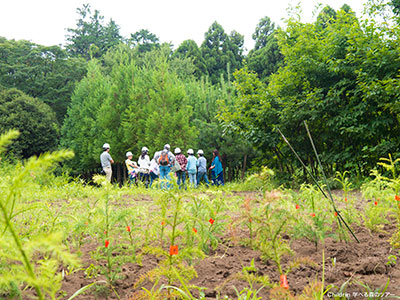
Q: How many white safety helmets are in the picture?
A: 7